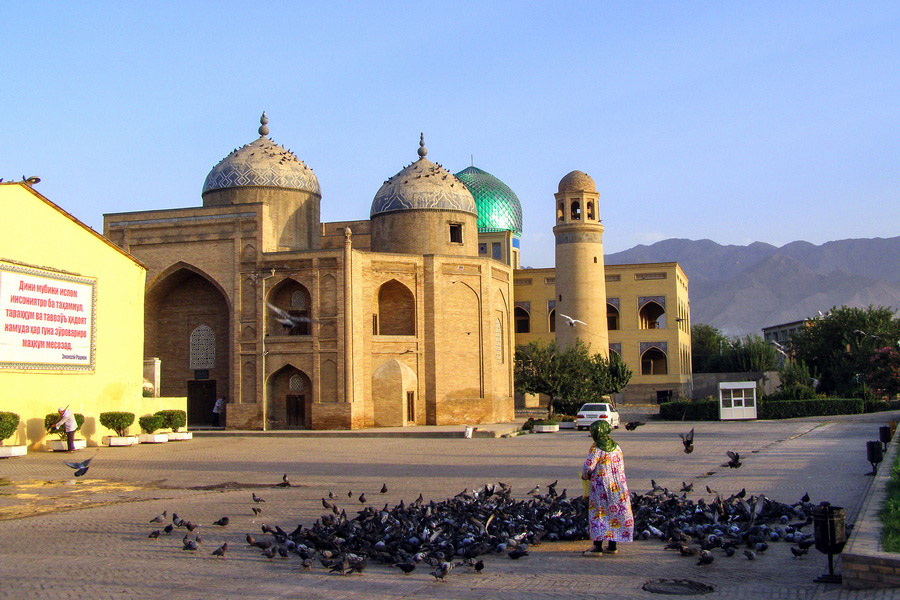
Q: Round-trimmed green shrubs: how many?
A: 5